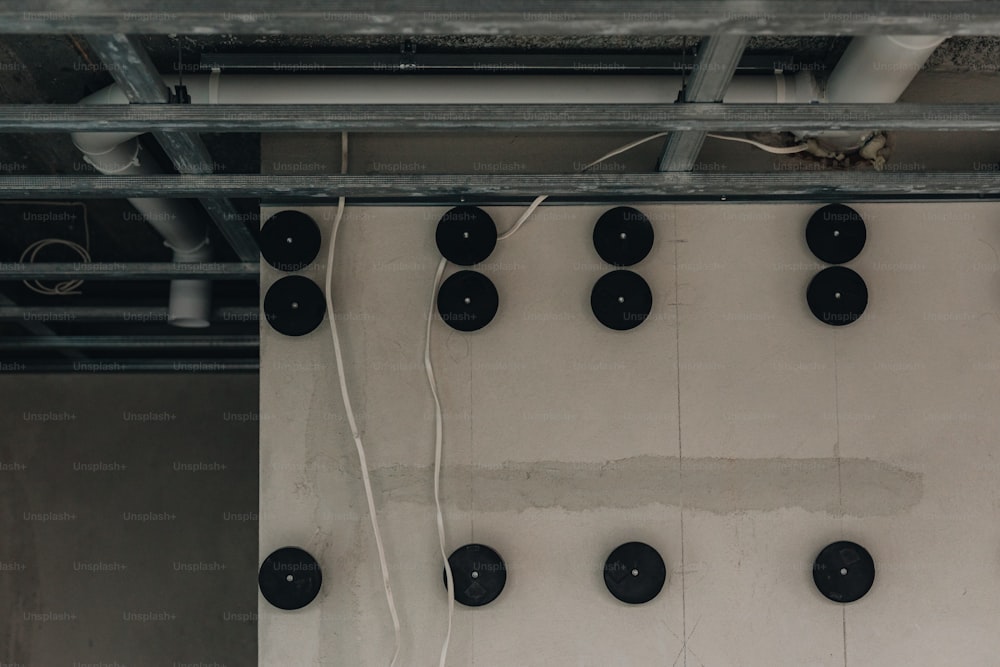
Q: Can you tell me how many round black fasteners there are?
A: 12